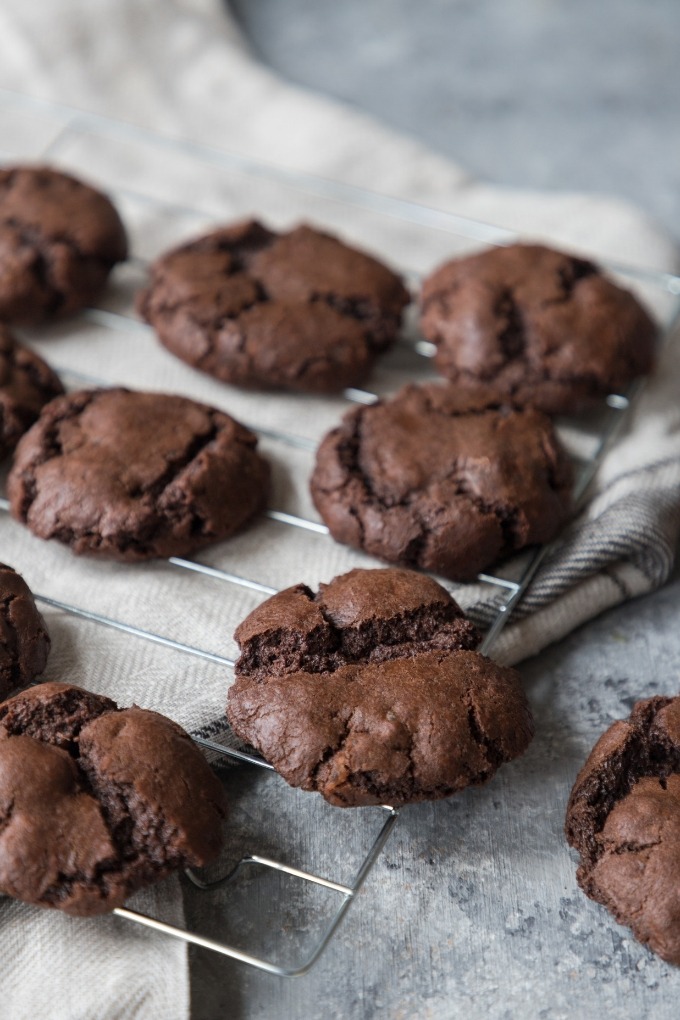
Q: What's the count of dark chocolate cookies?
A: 10